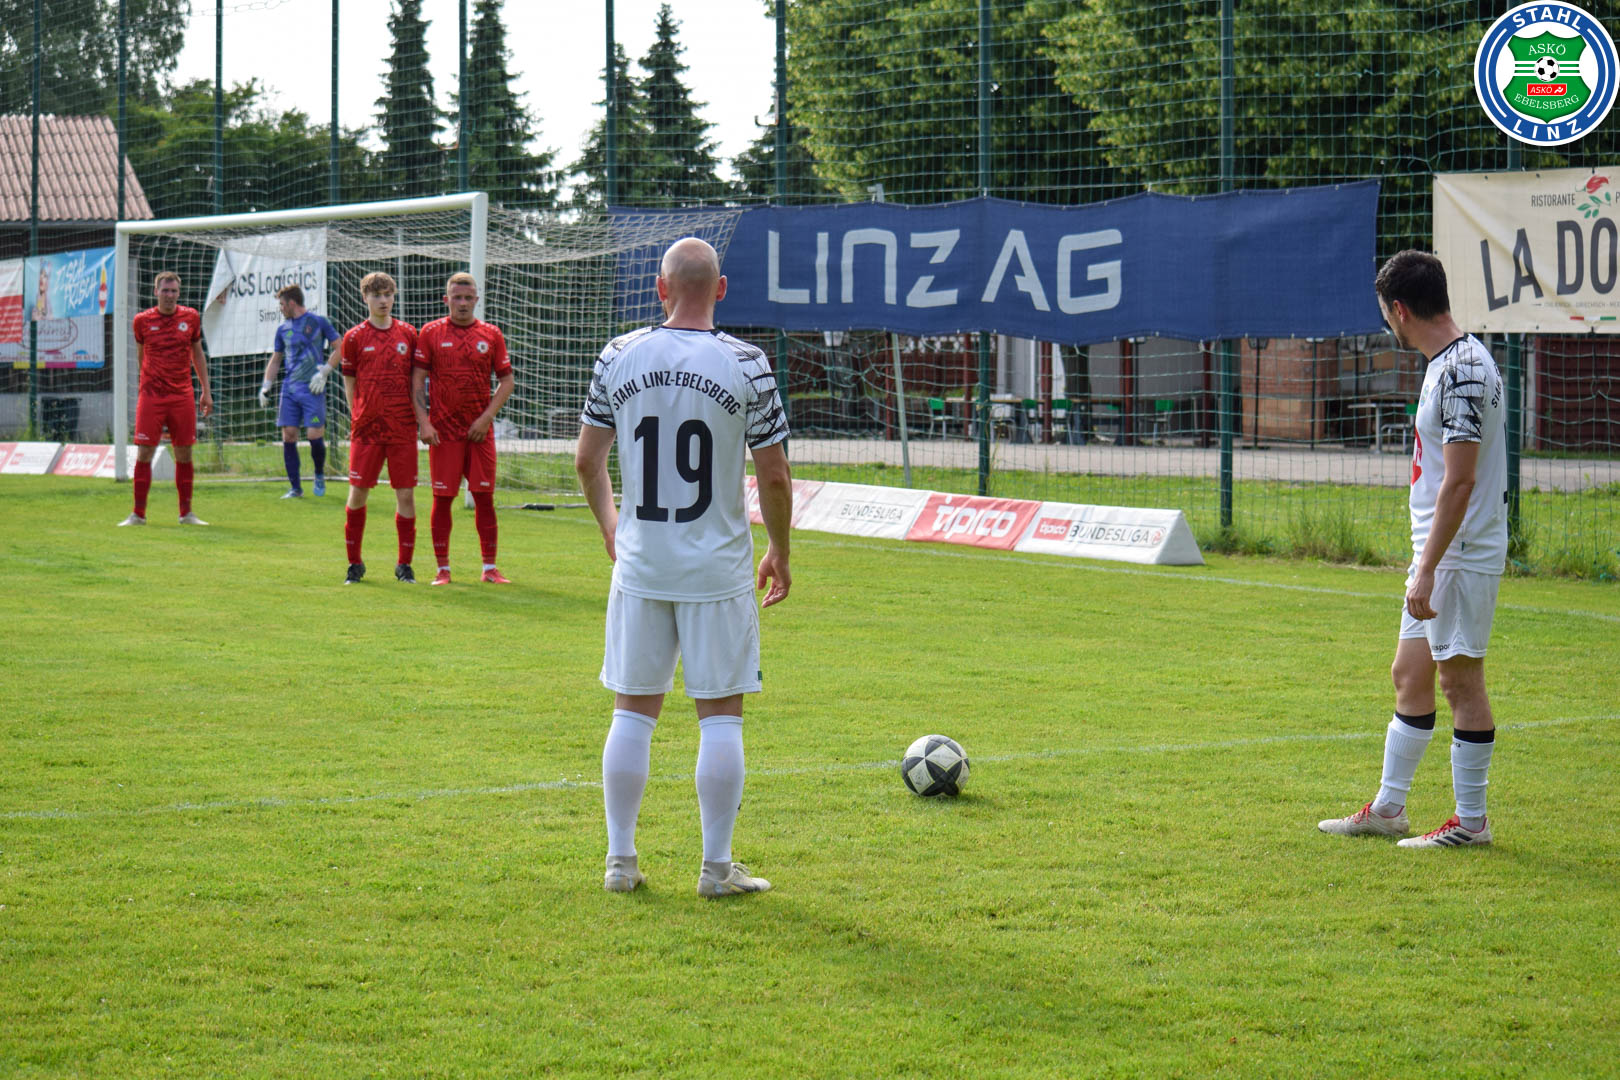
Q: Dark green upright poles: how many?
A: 10